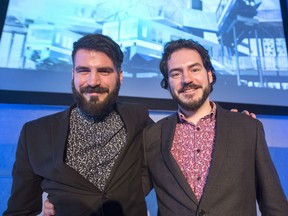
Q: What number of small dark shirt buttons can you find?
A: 3